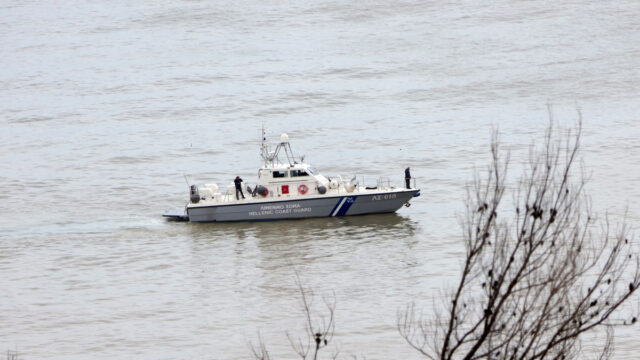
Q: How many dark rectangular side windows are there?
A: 2